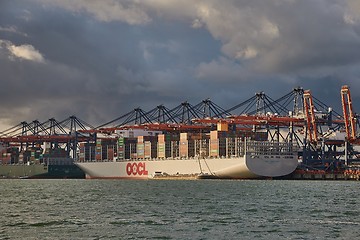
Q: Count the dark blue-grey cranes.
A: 10